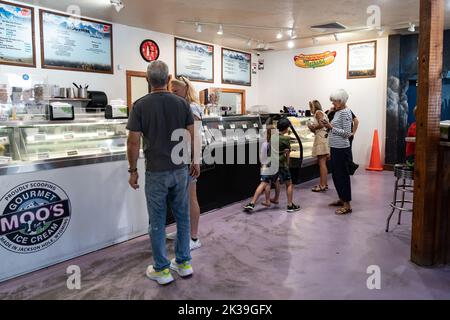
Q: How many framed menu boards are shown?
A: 5